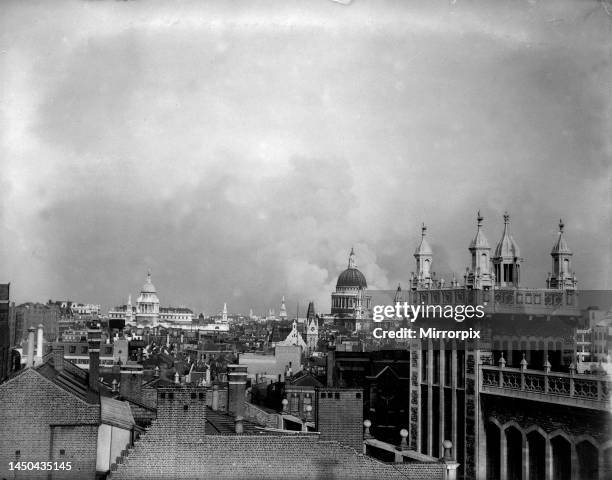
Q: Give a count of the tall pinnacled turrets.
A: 4